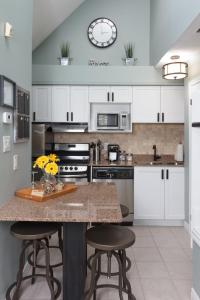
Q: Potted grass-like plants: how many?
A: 2